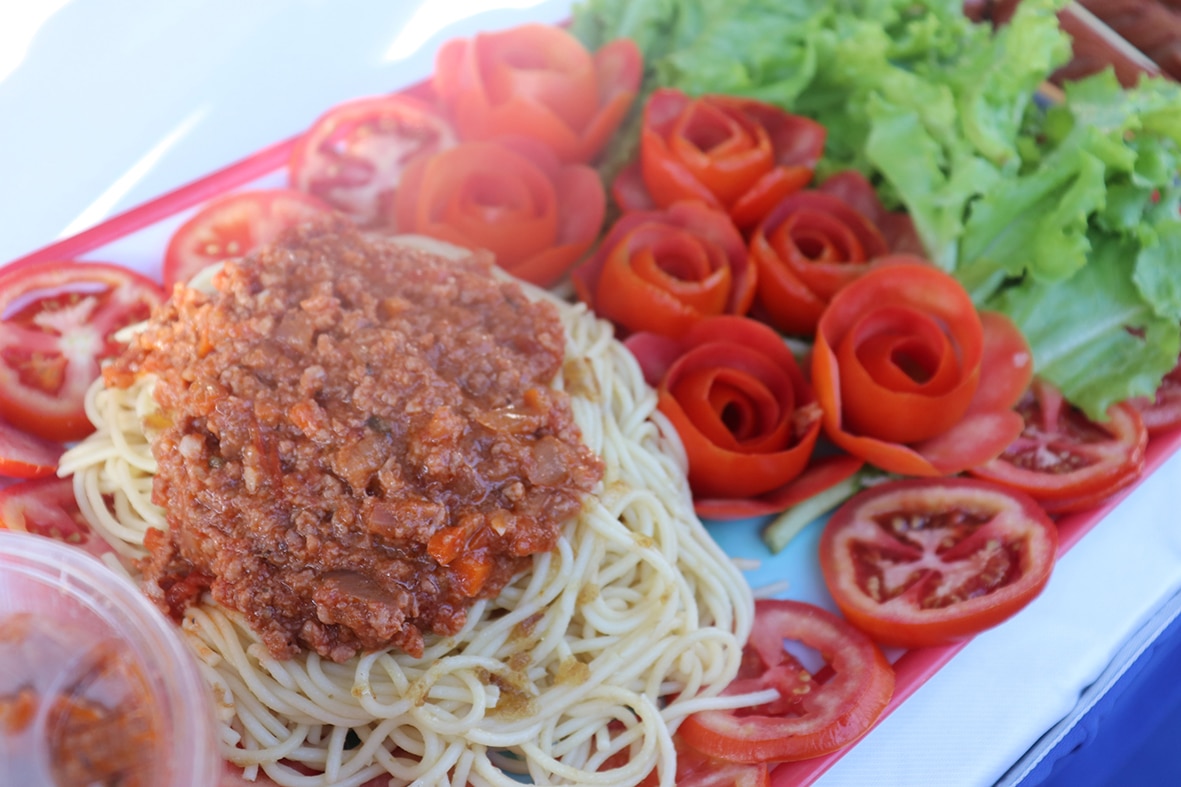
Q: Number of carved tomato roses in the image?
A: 7